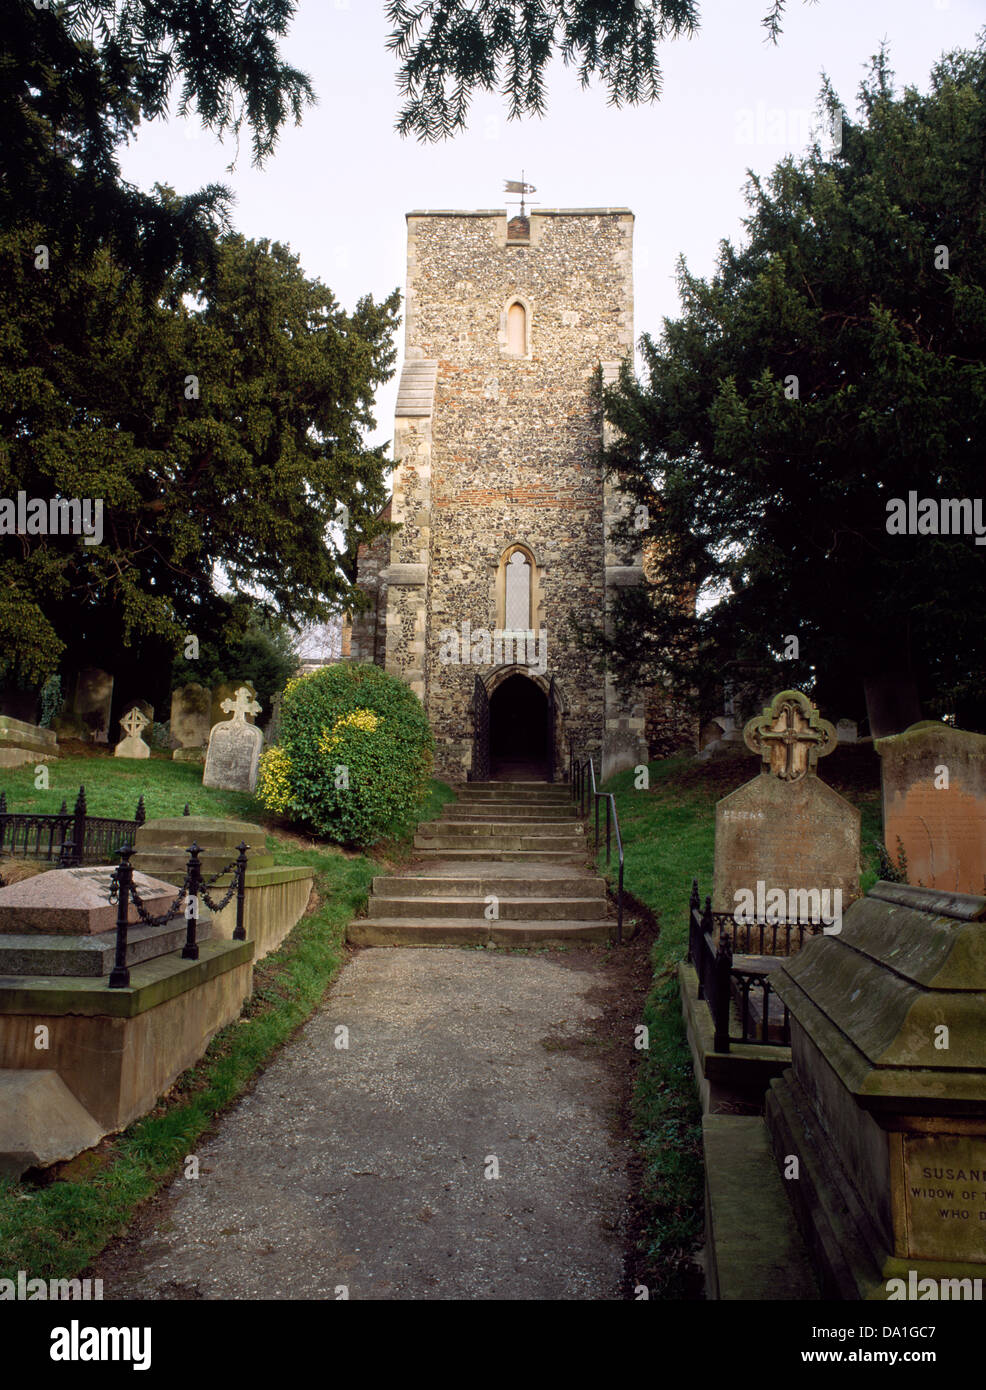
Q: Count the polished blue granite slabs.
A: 0